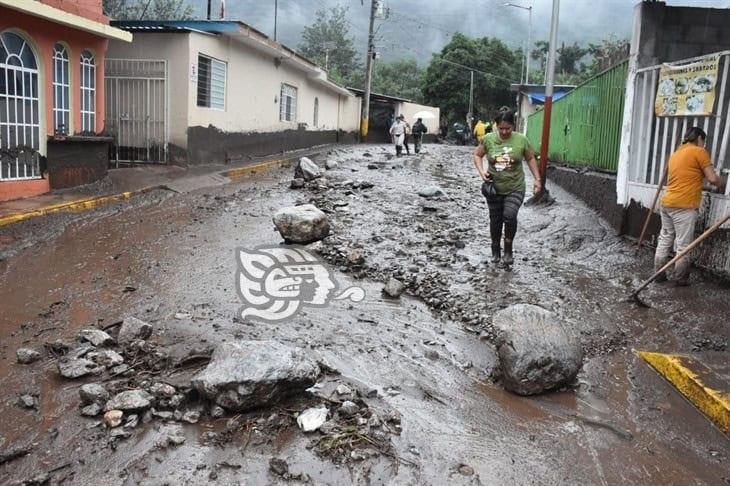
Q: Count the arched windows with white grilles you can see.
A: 3